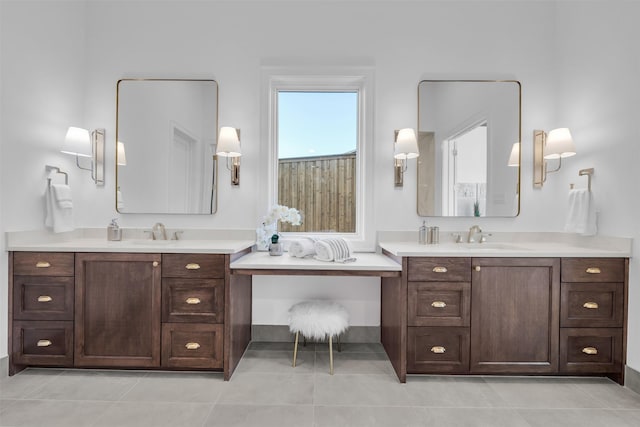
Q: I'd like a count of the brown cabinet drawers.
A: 12